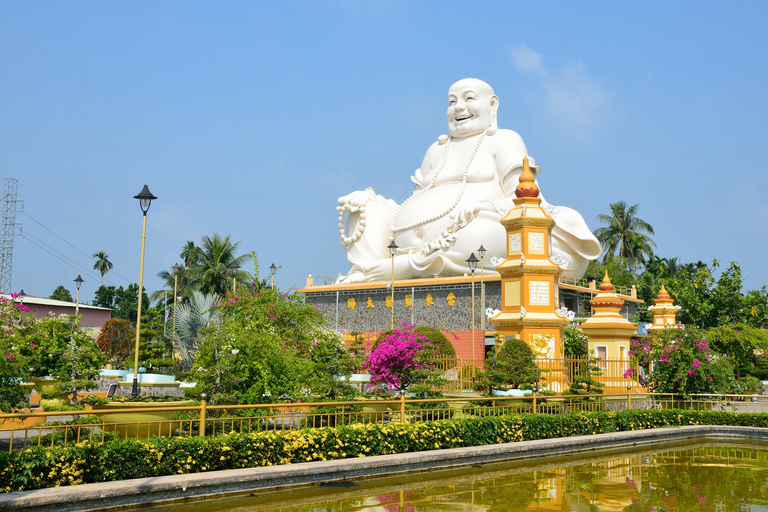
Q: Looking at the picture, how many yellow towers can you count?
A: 3